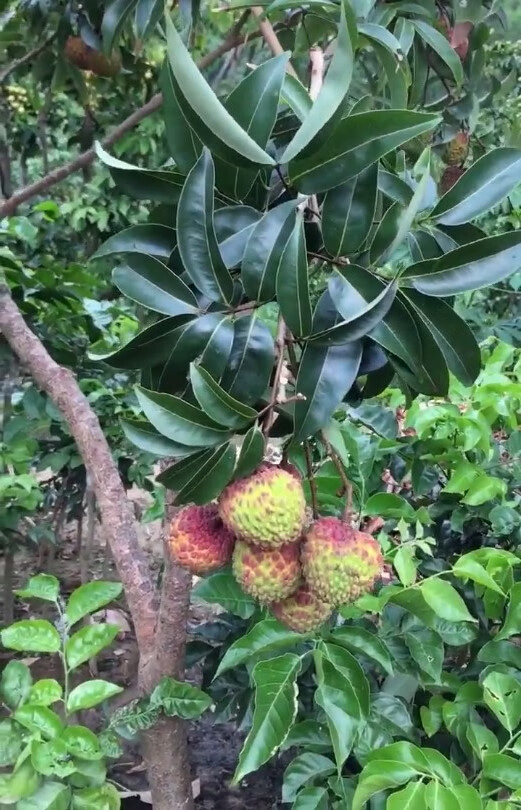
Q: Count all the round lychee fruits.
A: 5